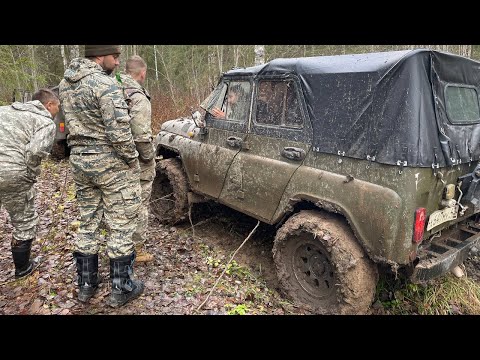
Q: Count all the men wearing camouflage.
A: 3